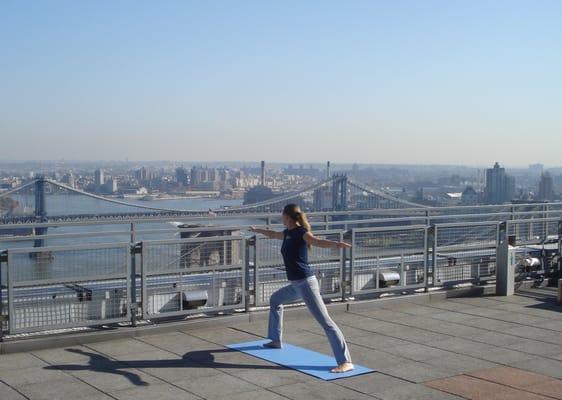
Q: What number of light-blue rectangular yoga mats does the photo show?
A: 1